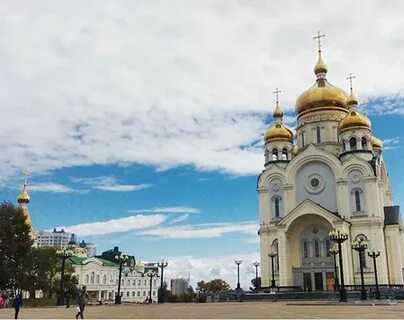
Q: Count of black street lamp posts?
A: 11